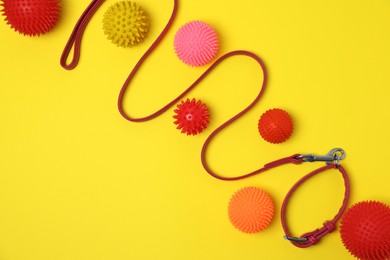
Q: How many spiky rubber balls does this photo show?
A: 7